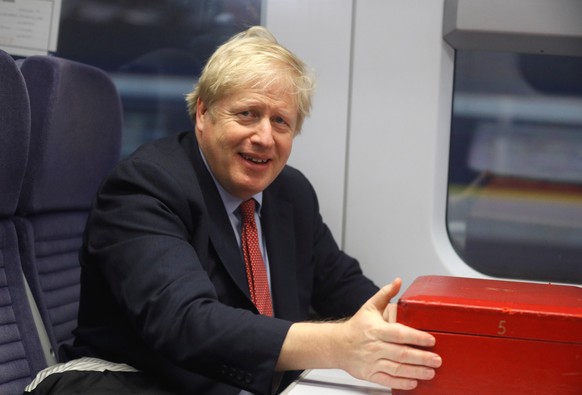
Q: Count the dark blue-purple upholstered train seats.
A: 2